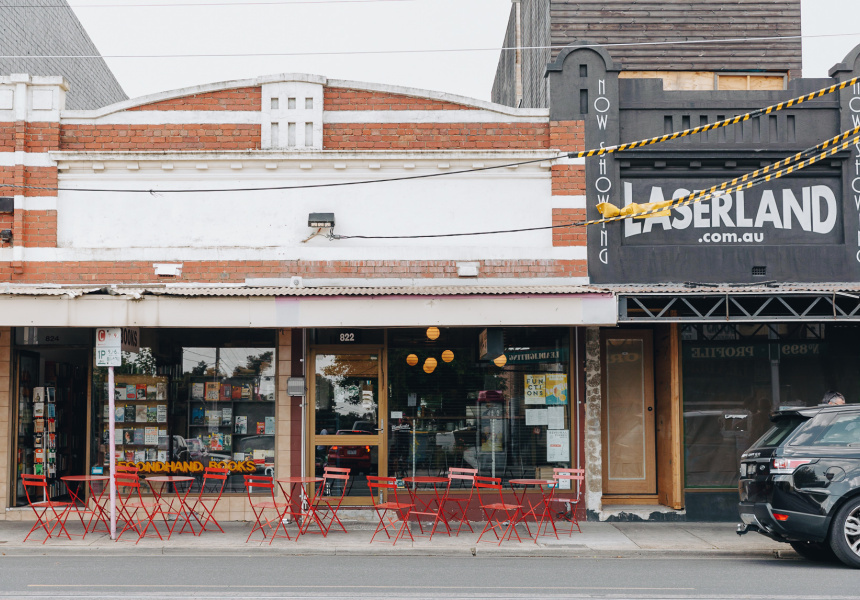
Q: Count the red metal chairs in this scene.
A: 10